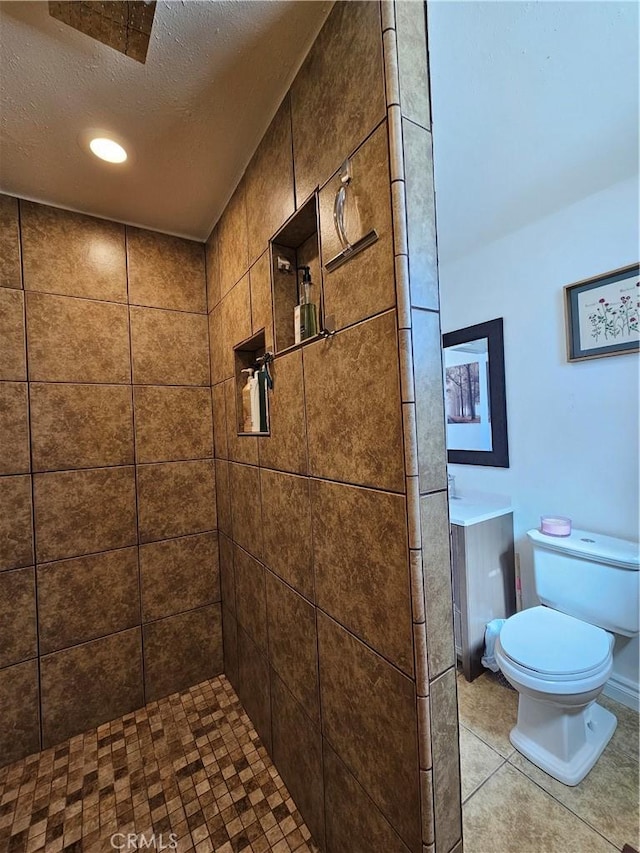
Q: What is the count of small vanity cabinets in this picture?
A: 1